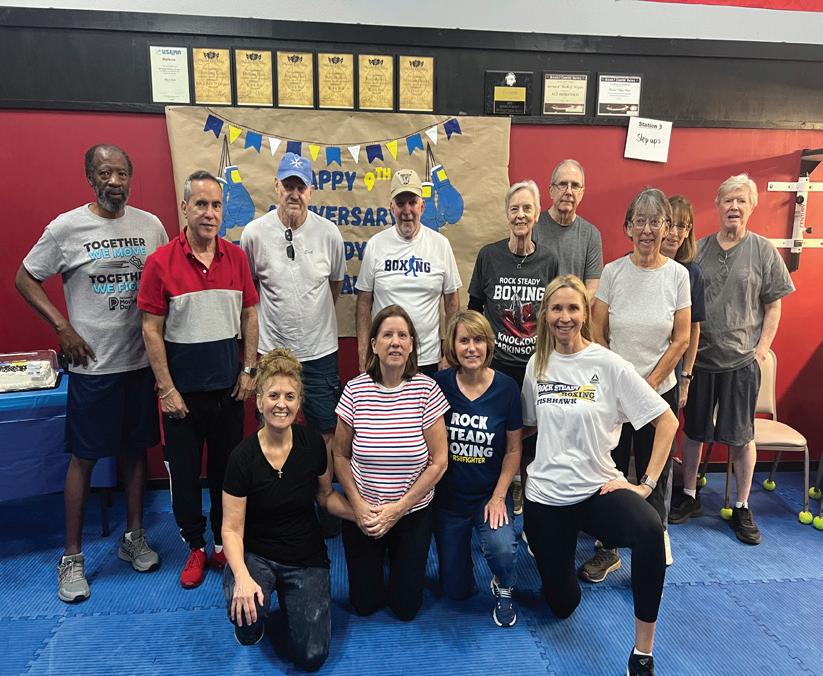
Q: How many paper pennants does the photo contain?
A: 13